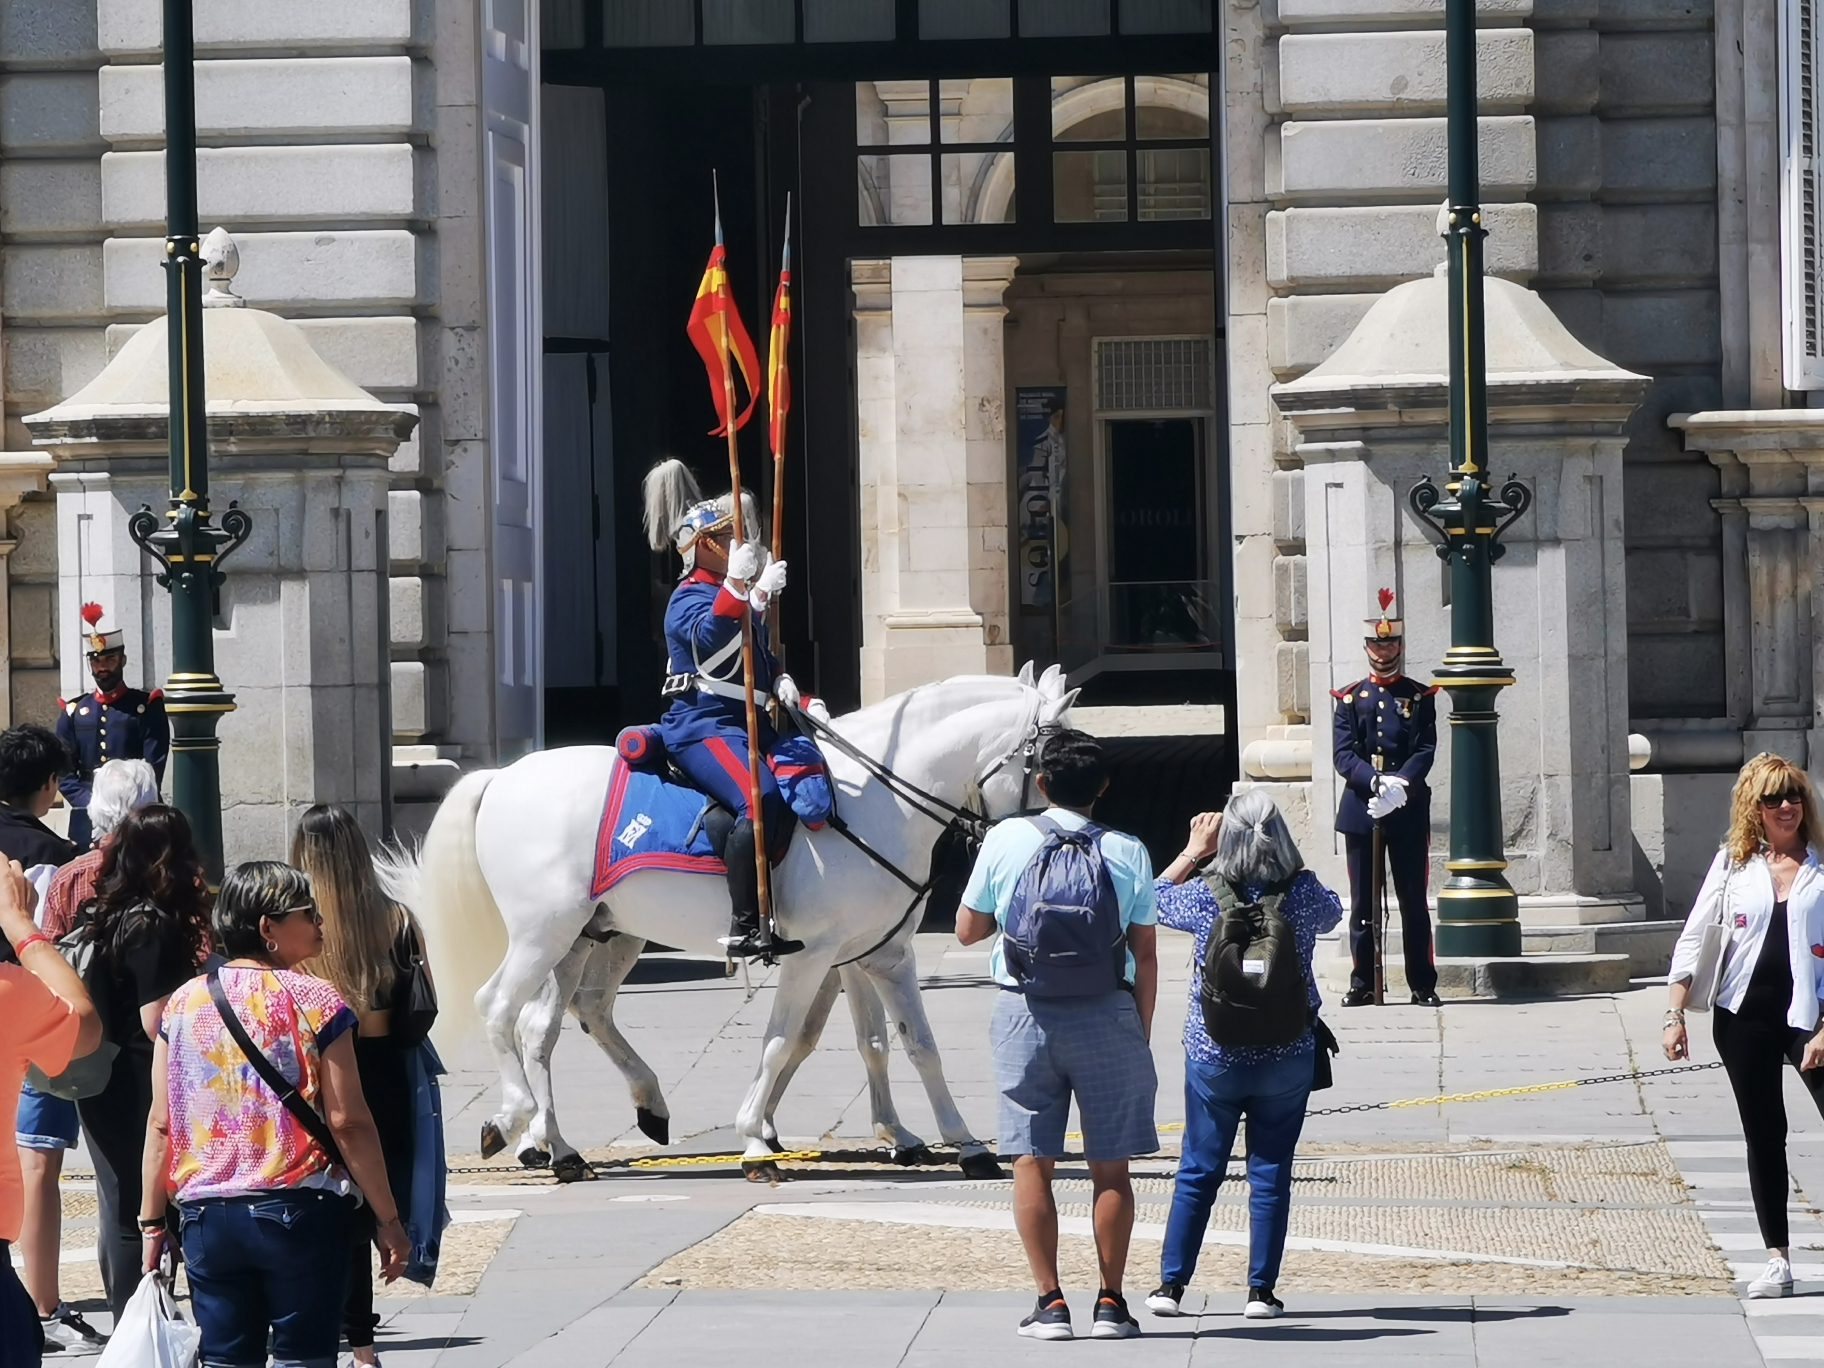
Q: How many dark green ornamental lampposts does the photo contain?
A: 2